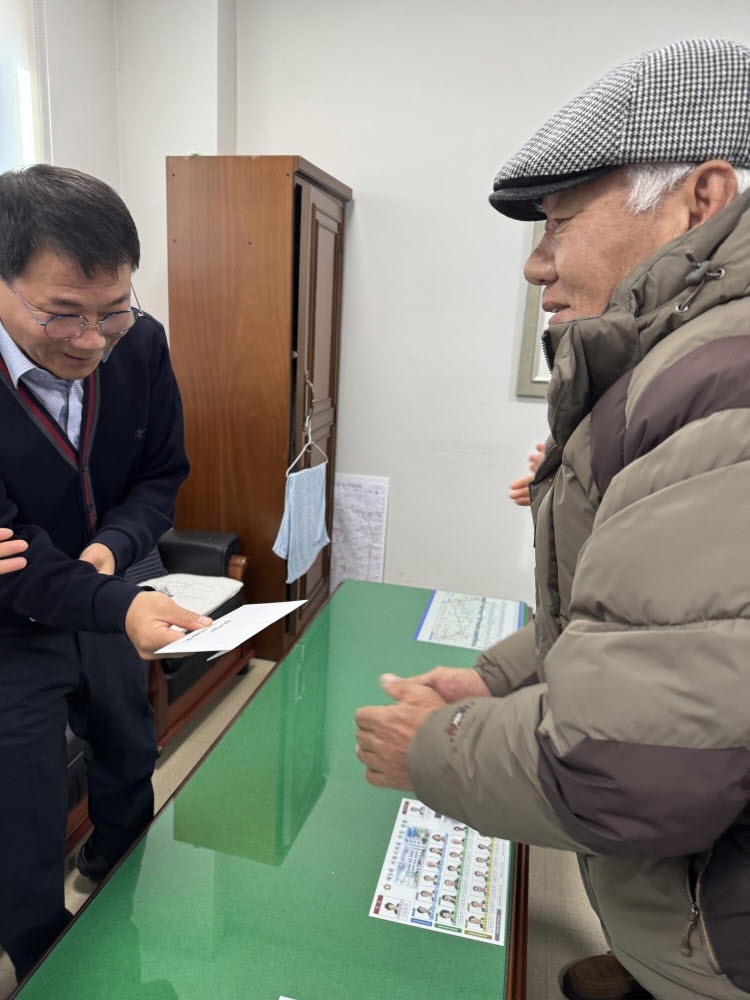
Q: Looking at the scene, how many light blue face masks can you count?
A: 0